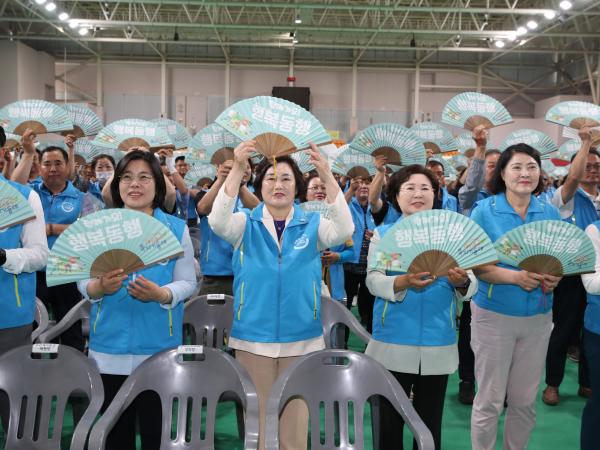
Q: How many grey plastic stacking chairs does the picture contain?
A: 7